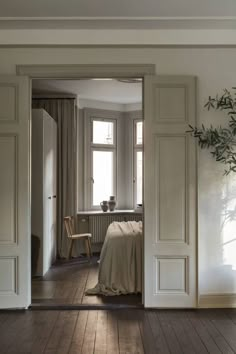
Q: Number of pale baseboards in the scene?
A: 1